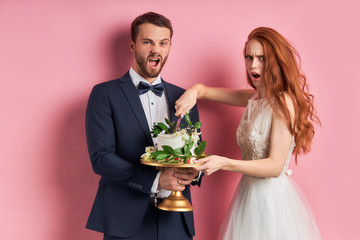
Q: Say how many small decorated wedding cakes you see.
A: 1